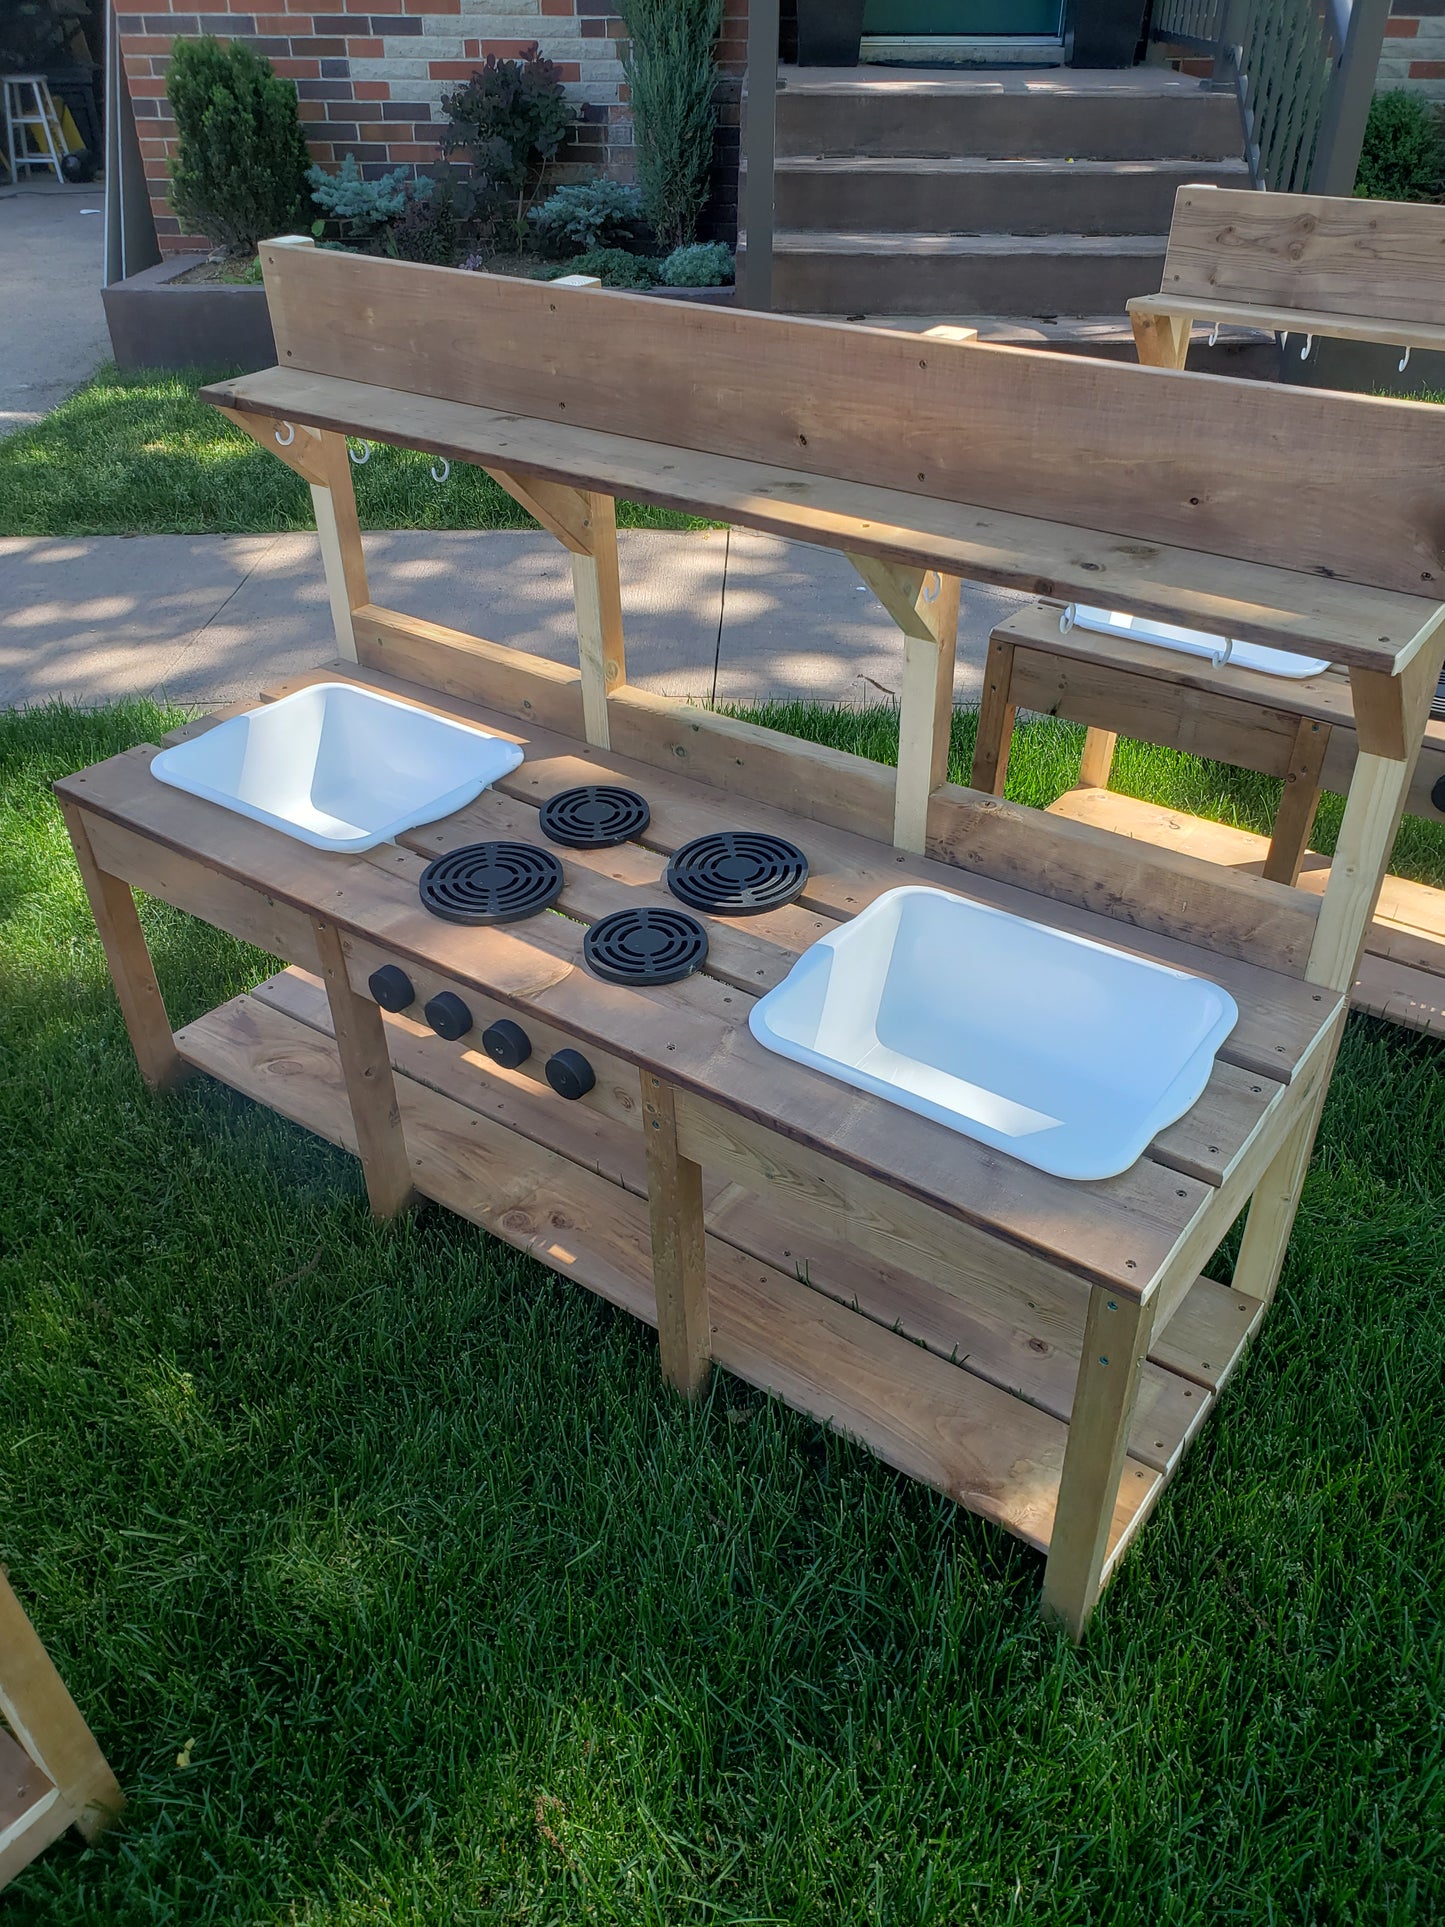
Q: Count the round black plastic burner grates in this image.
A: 4